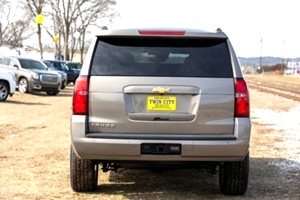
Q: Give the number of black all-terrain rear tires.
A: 2